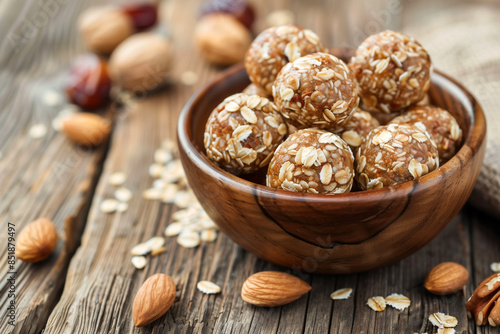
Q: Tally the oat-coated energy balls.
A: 8